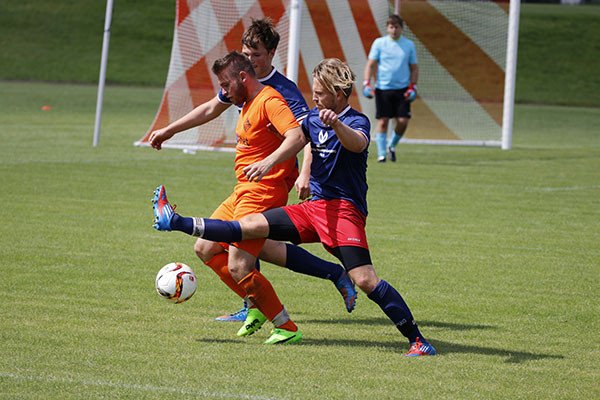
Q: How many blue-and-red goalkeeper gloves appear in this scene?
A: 2